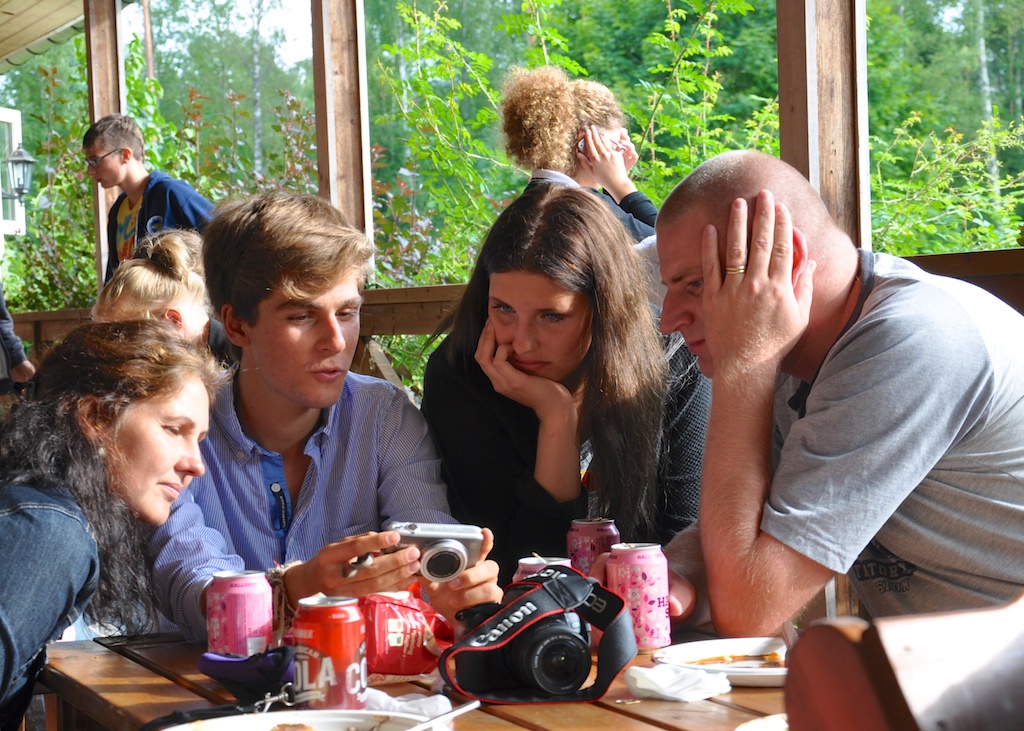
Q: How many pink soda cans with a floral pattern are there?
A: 4